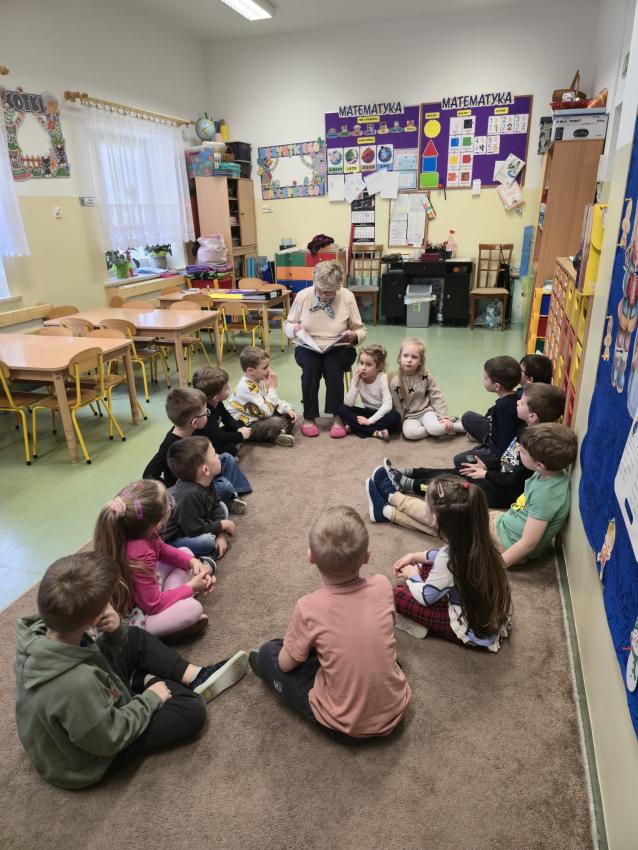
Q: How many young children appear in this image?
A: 14